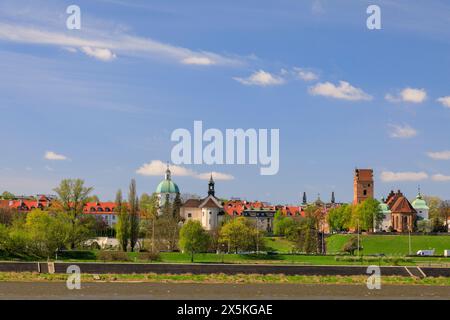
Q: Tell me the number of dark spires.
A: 3